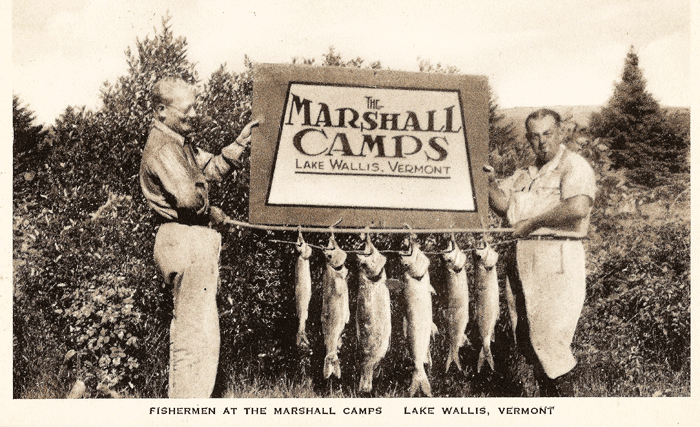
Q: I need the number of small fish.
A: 1